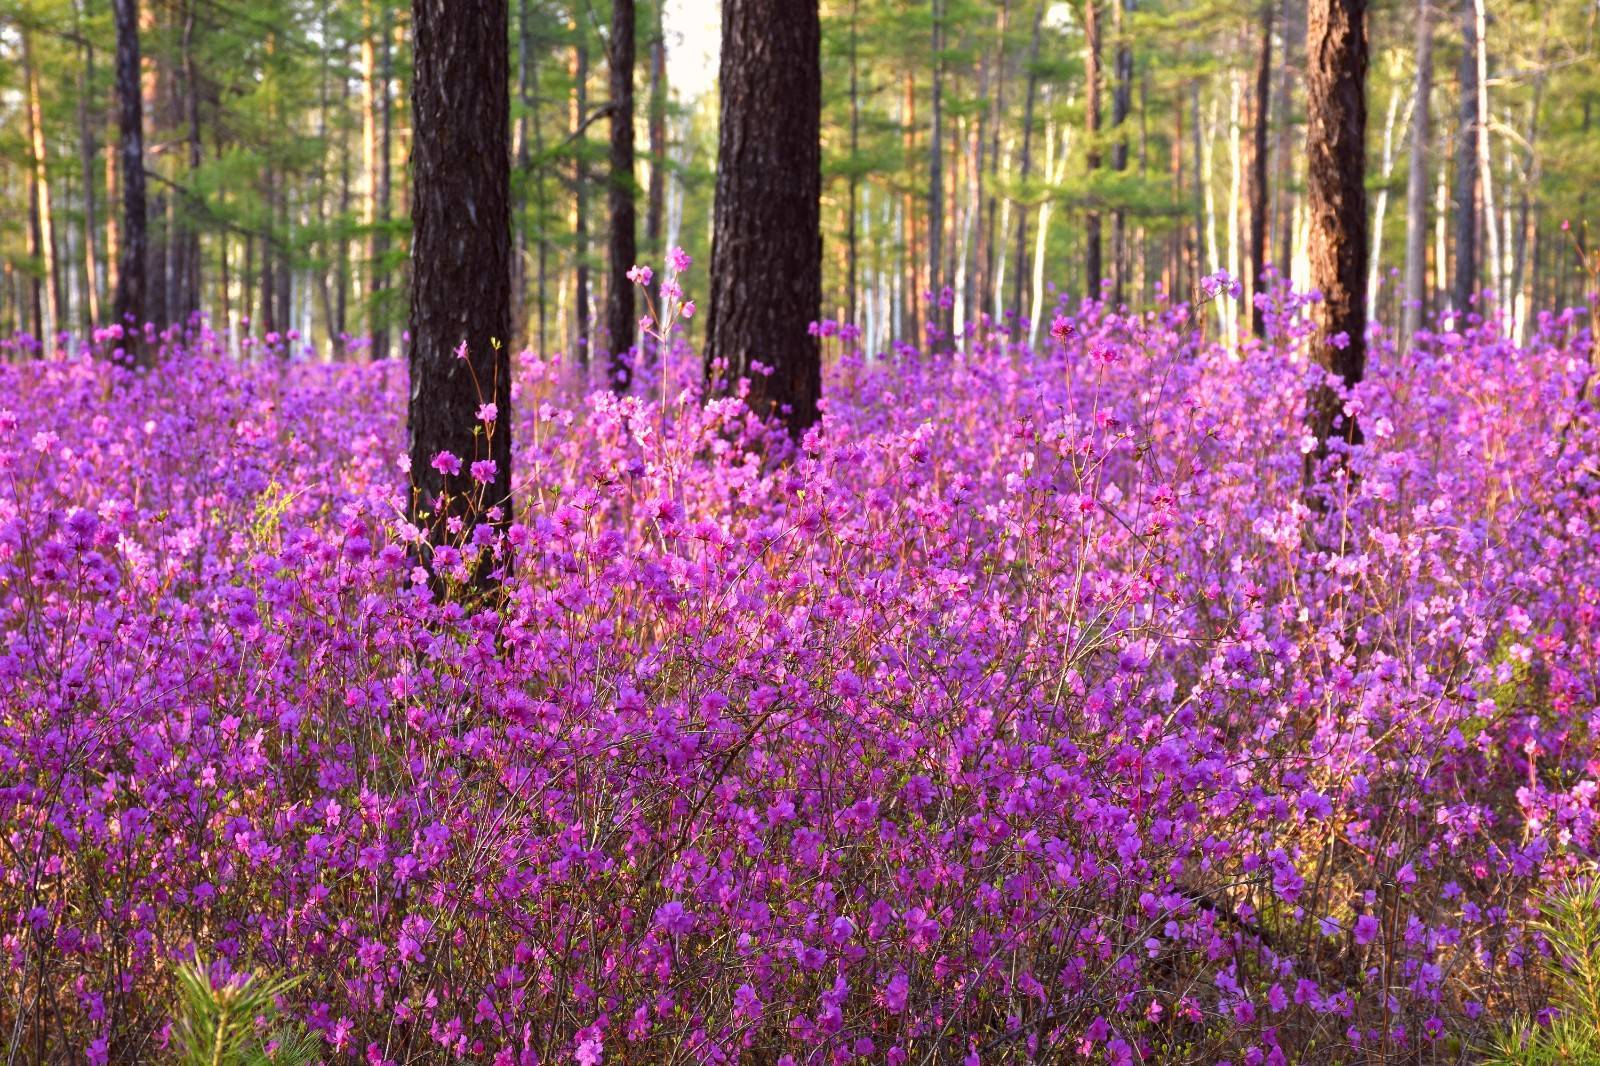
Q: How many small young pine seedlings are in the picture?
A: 2